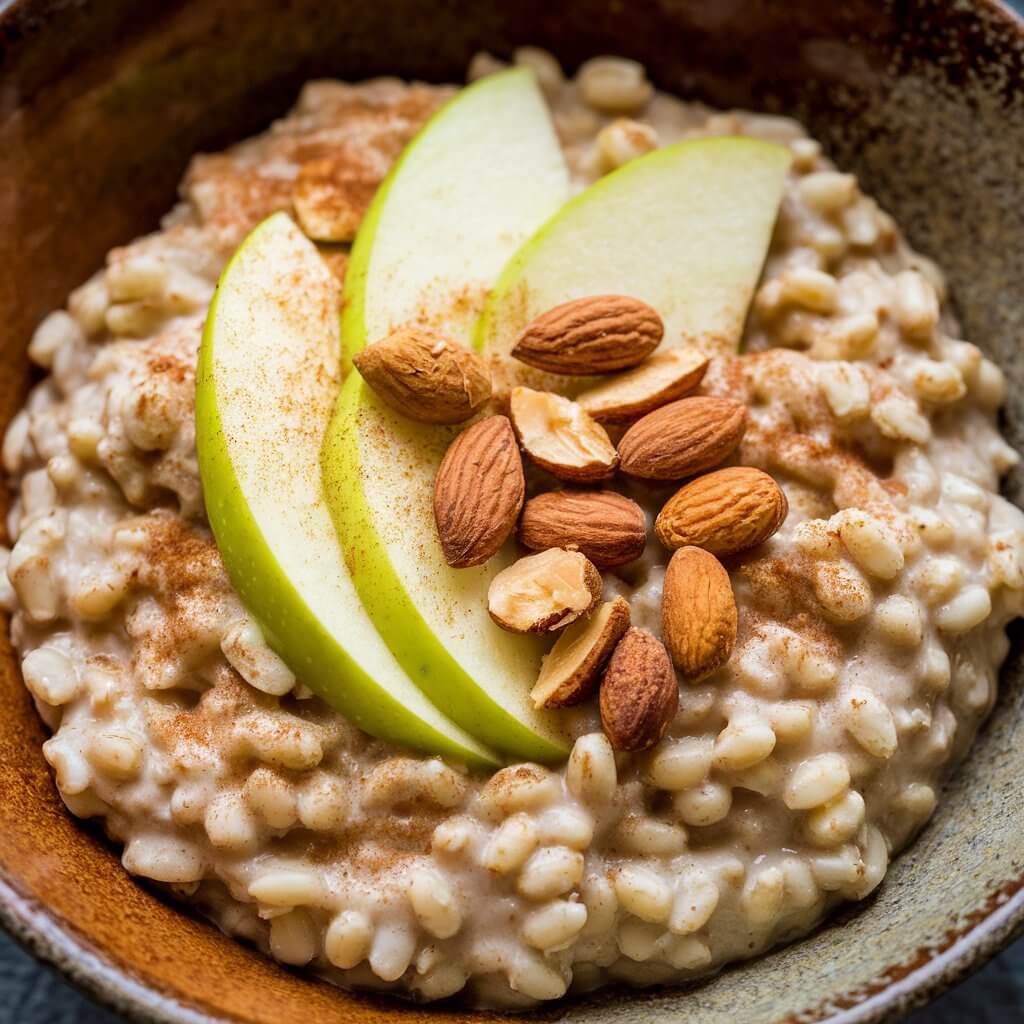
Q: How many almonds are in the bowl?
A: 12